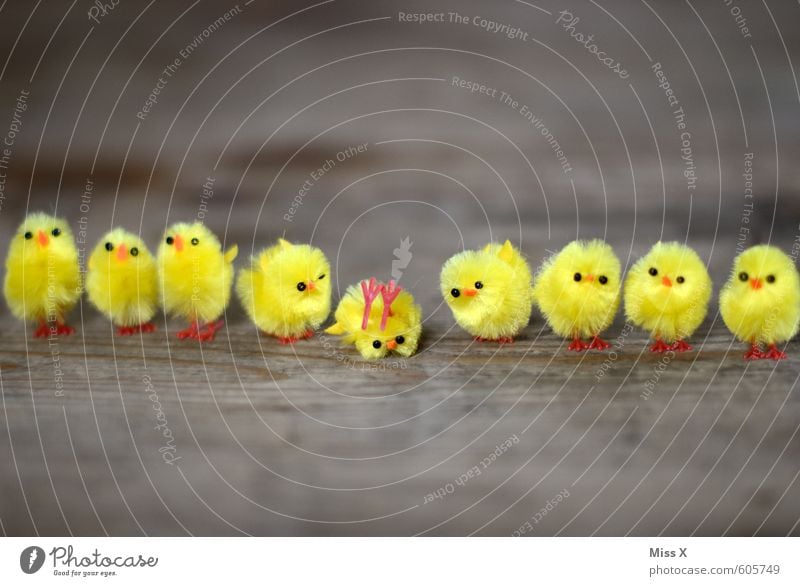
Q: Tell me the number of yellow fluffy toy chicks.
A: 9